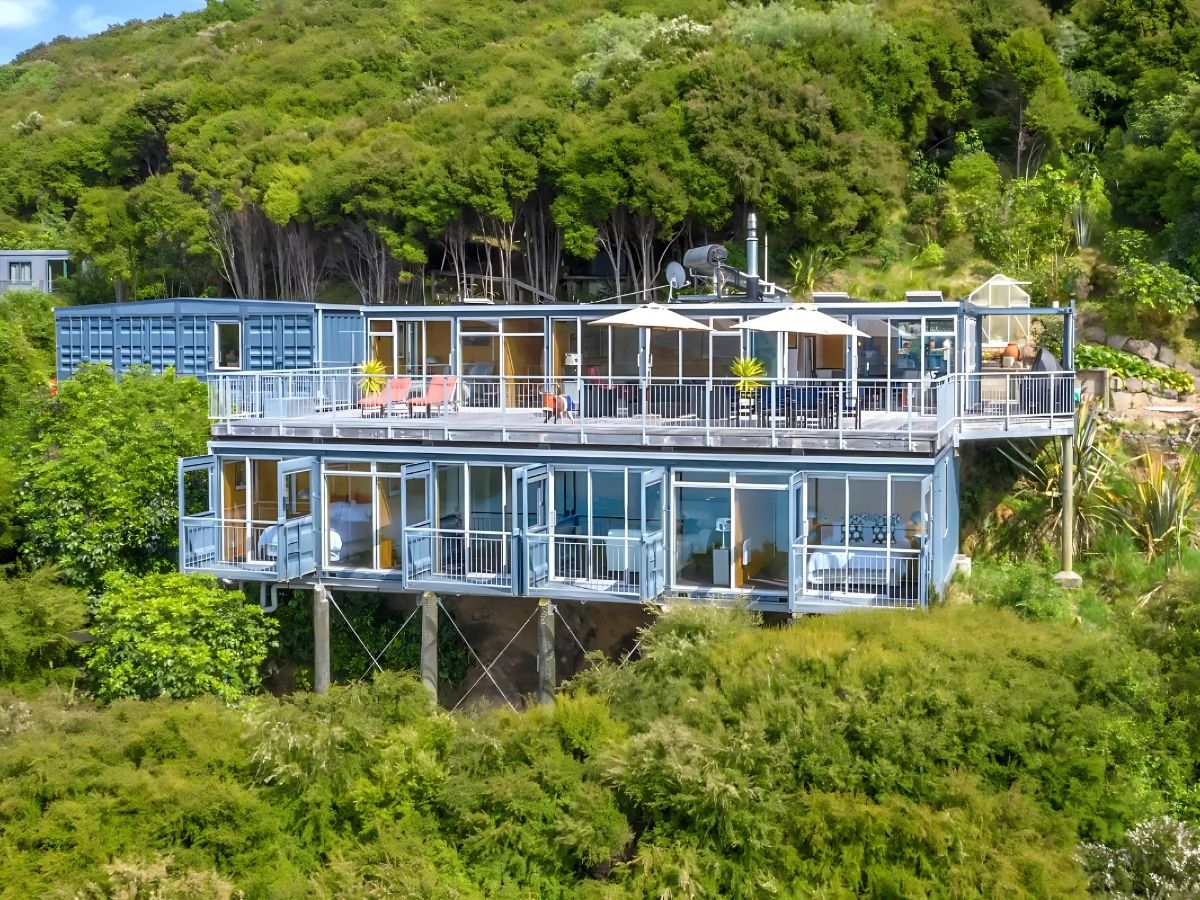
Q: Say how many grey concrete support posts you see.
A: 4